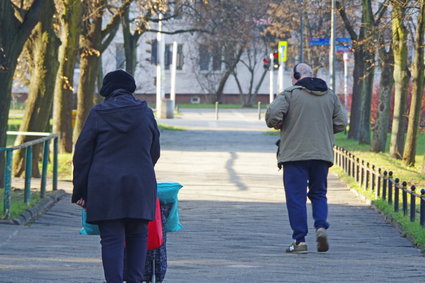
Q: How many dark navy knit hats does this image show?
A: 1